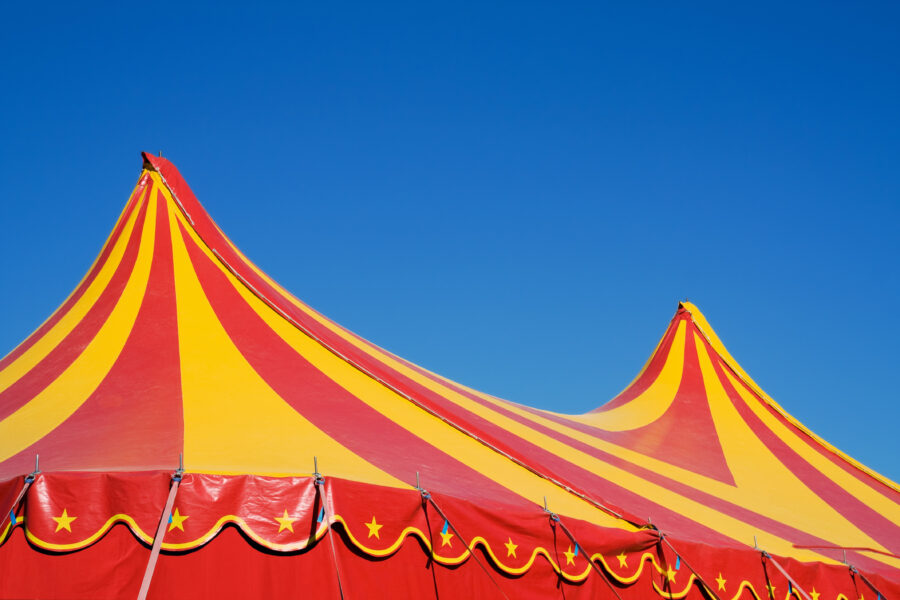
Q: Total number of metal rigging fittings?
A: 8